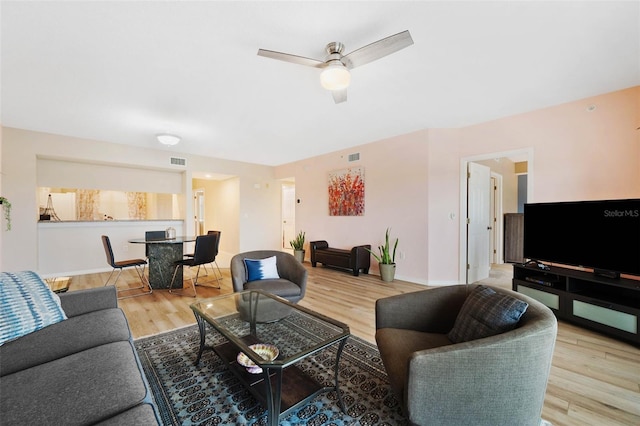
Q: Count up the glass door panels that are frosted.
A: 2